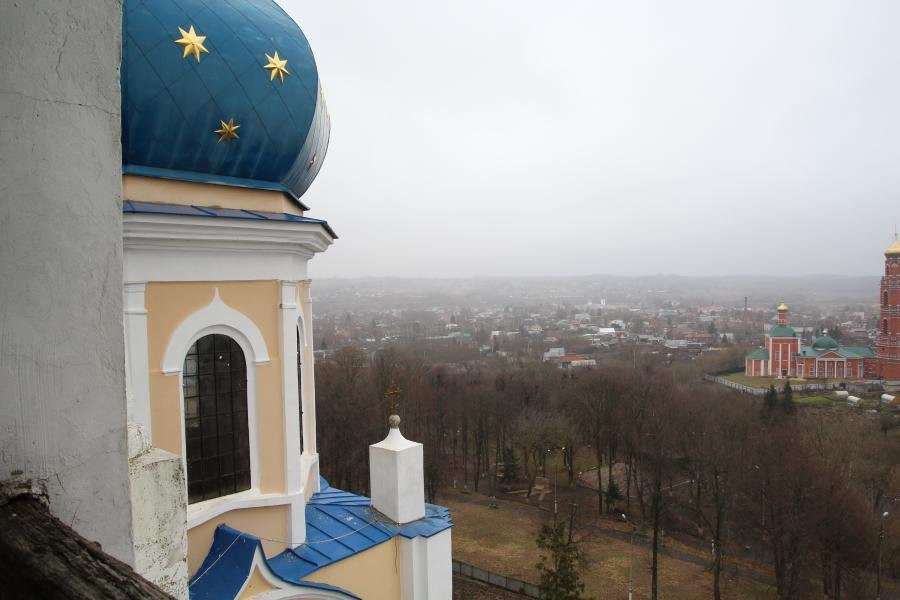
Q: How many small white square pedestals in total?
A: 1